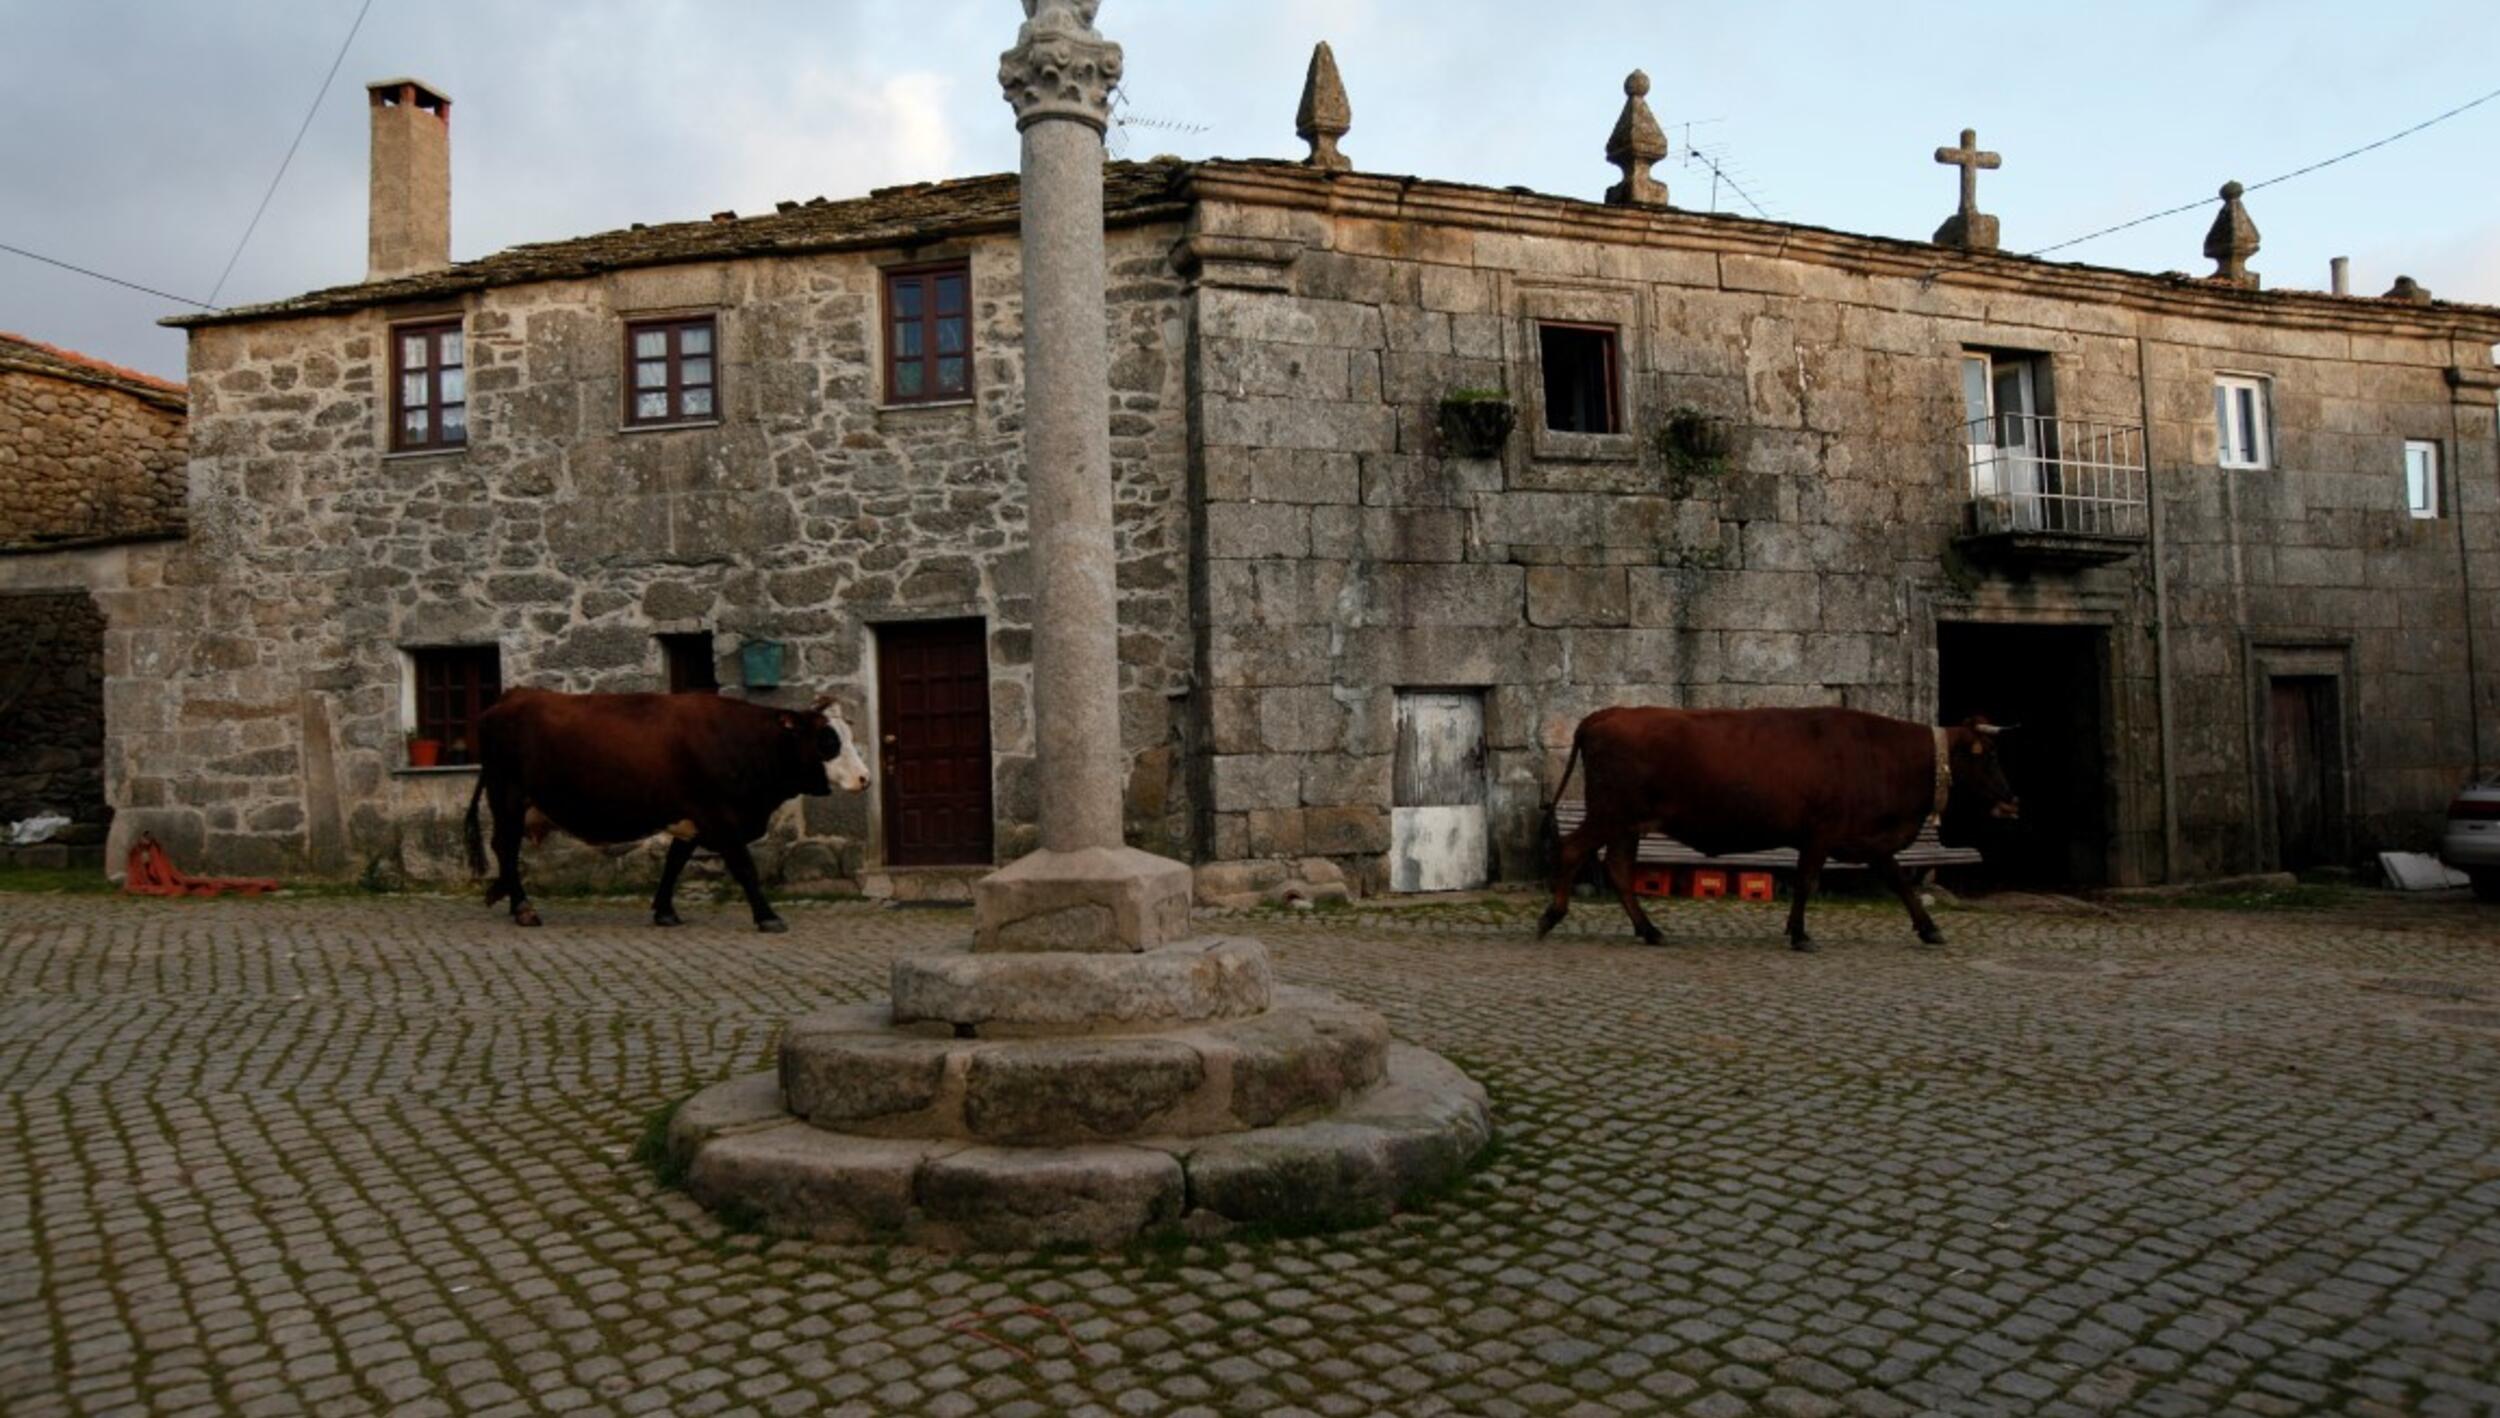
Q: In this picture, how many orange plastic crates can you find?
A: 3